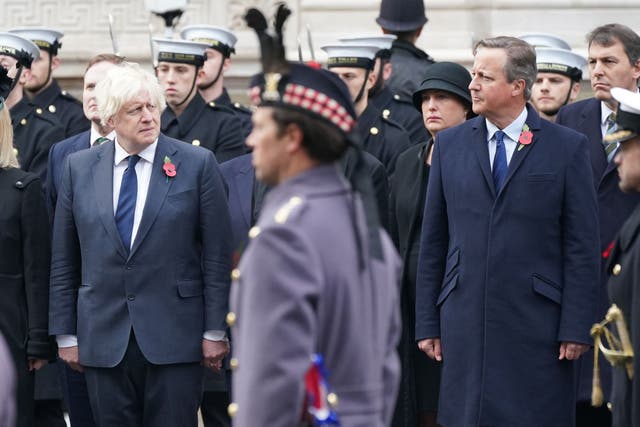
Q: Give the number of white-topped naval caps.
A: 9